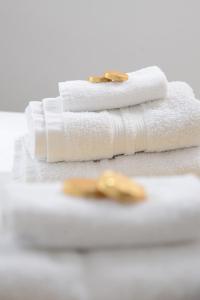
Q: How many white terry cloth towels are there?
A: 5